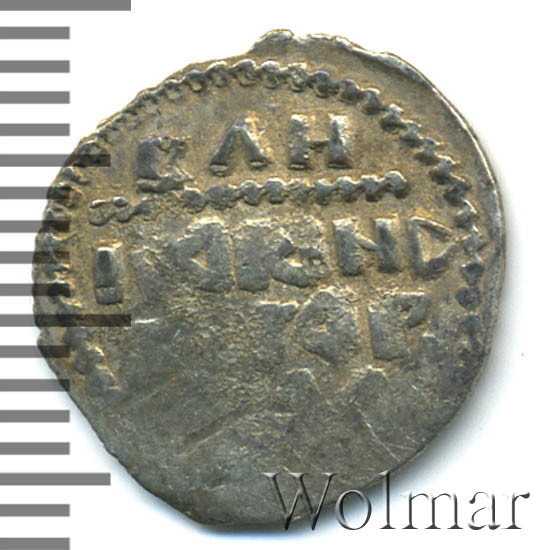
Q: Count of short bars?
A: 14